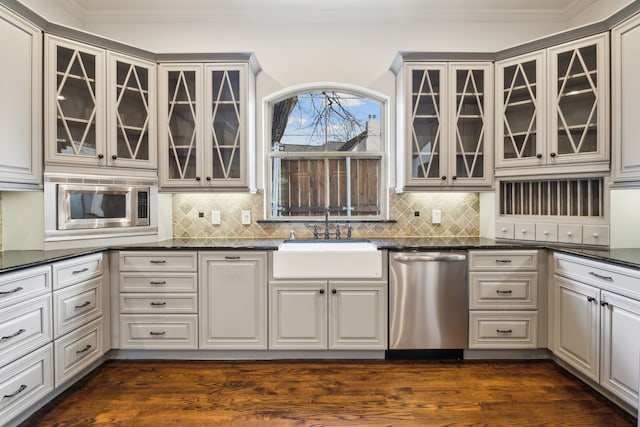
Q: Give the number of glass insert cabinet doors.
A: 8